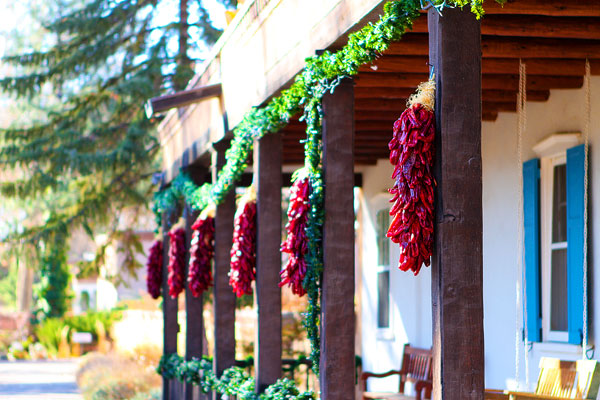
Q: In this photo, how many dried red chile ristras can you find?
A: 6